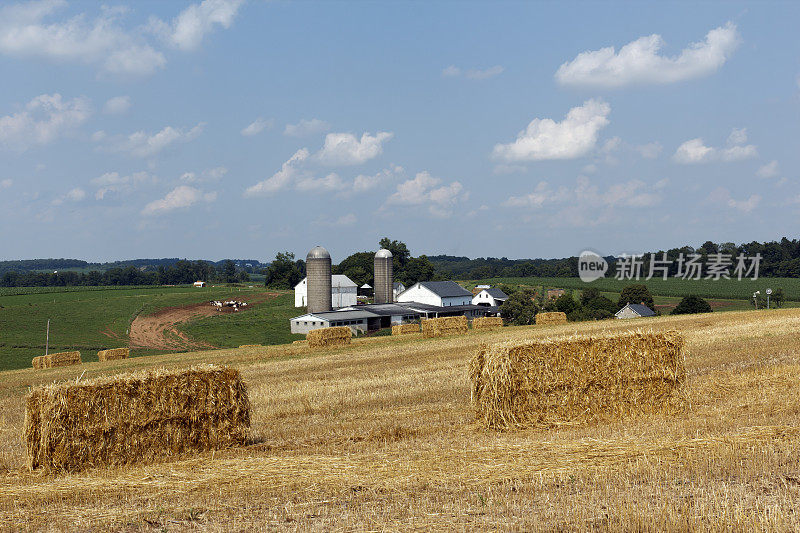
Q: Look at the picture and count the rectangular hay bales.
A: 9